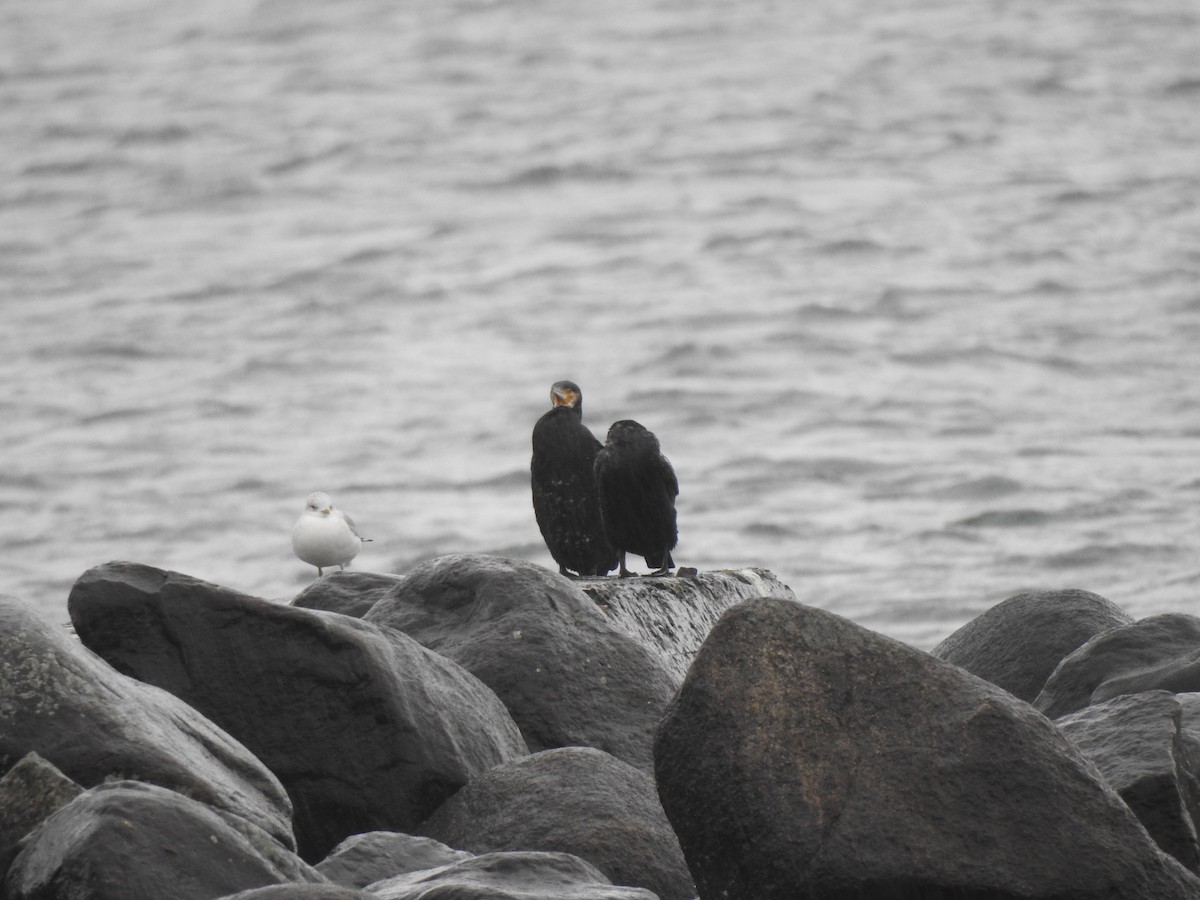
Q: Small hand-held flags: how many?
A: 0